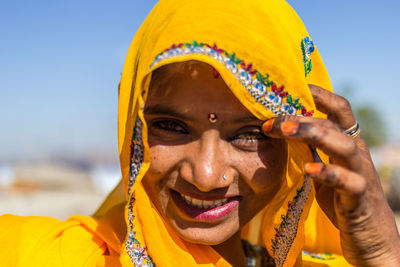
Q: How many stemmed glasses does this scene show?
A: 0